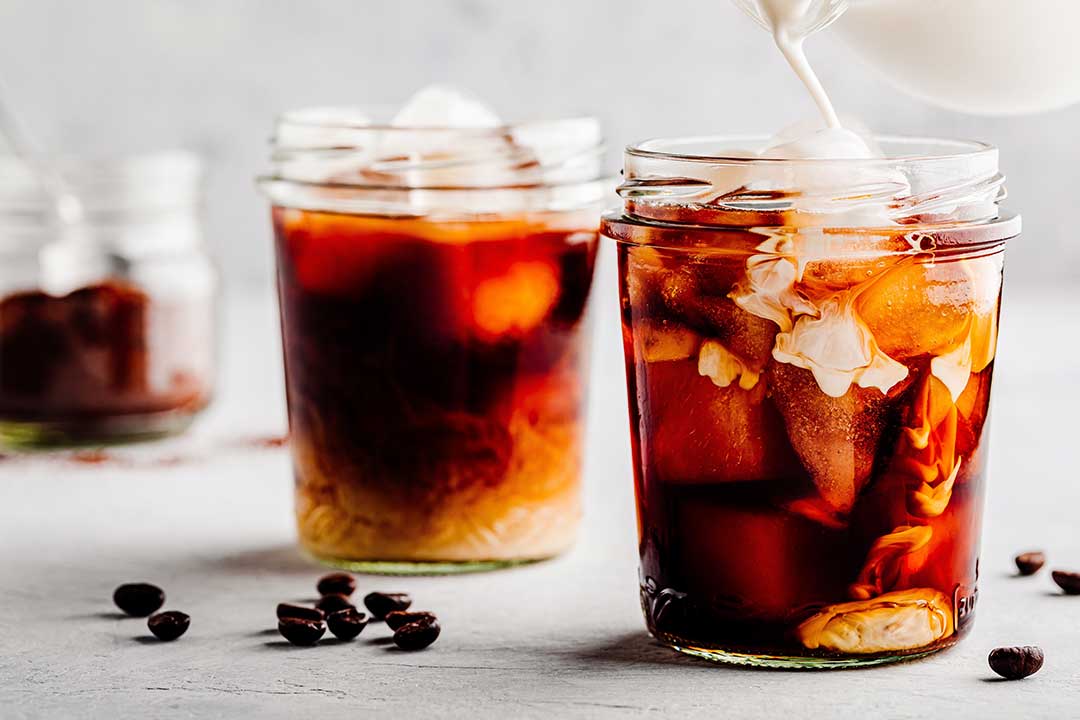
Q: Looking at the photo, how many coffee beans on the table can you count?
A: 13